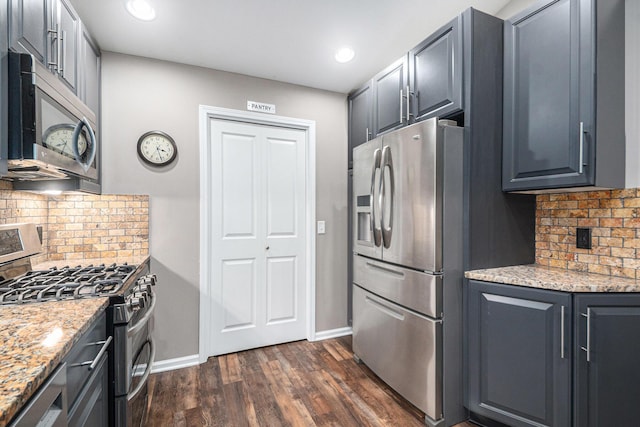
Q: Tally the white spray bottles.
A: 0